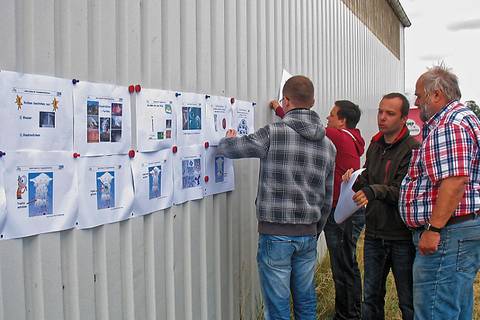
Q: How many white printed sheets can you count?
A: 11